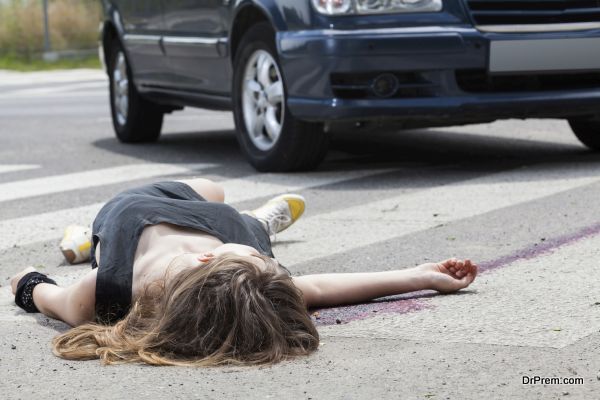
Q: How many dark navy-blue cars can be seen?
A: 1